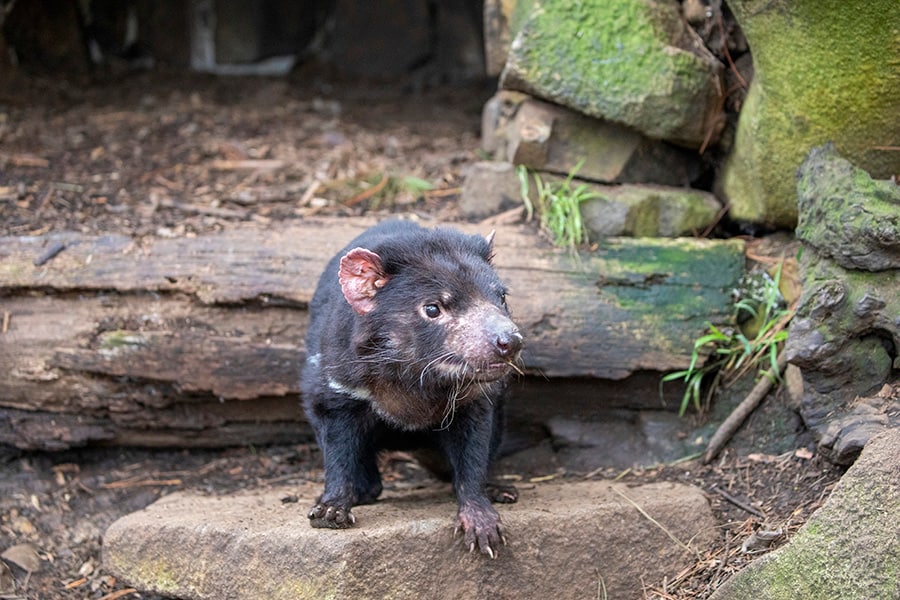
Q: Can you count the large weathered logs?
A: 1